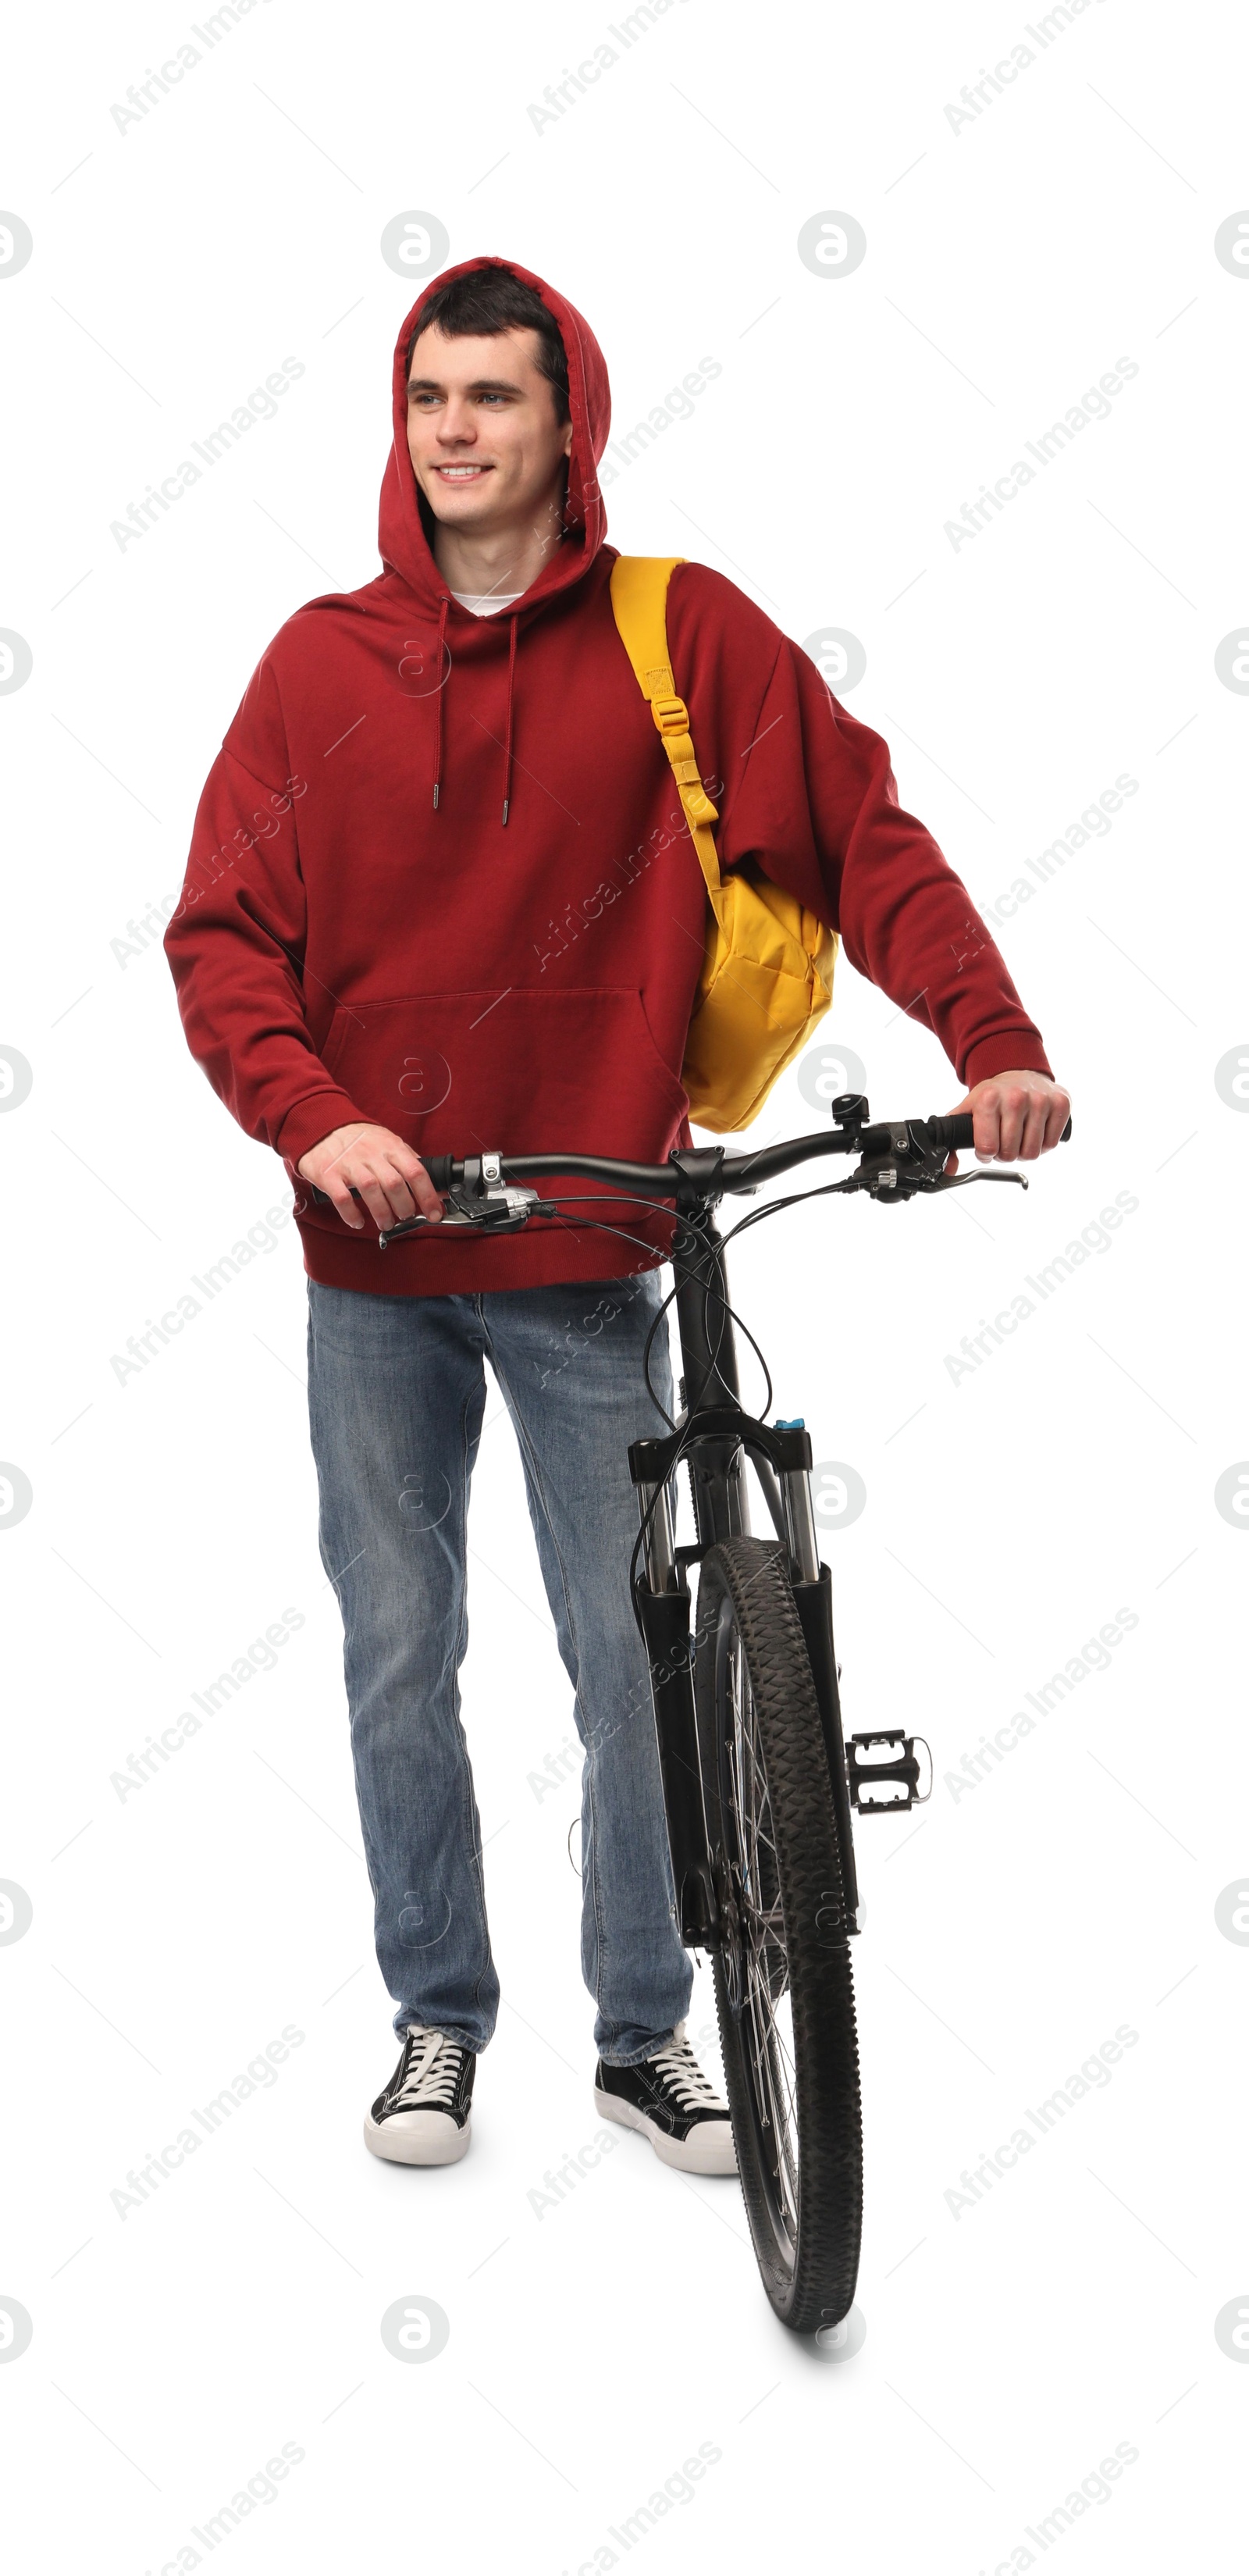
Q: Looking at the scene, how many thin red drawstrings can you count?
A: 2